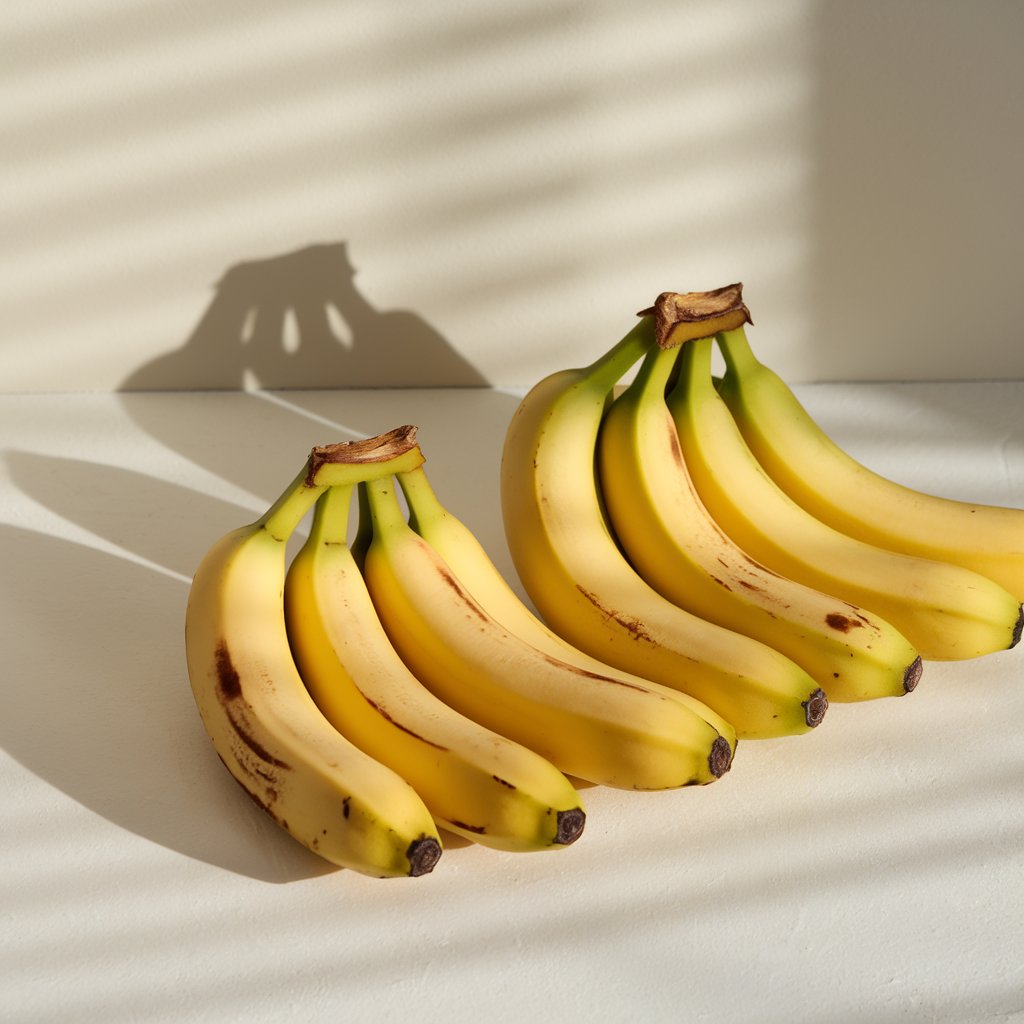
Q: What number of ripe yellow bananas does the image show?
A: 8